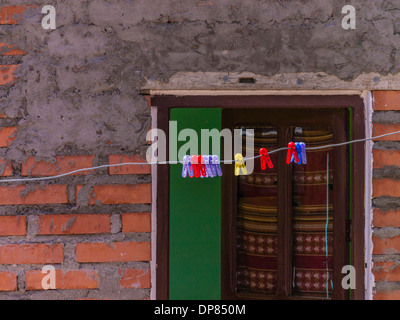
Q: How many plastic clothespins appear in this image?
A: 11